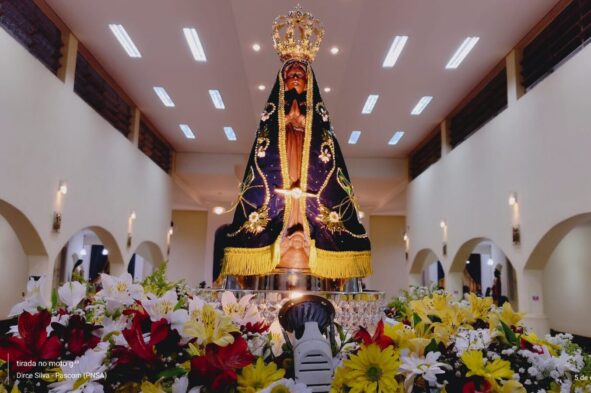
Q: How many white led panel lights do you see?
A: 12